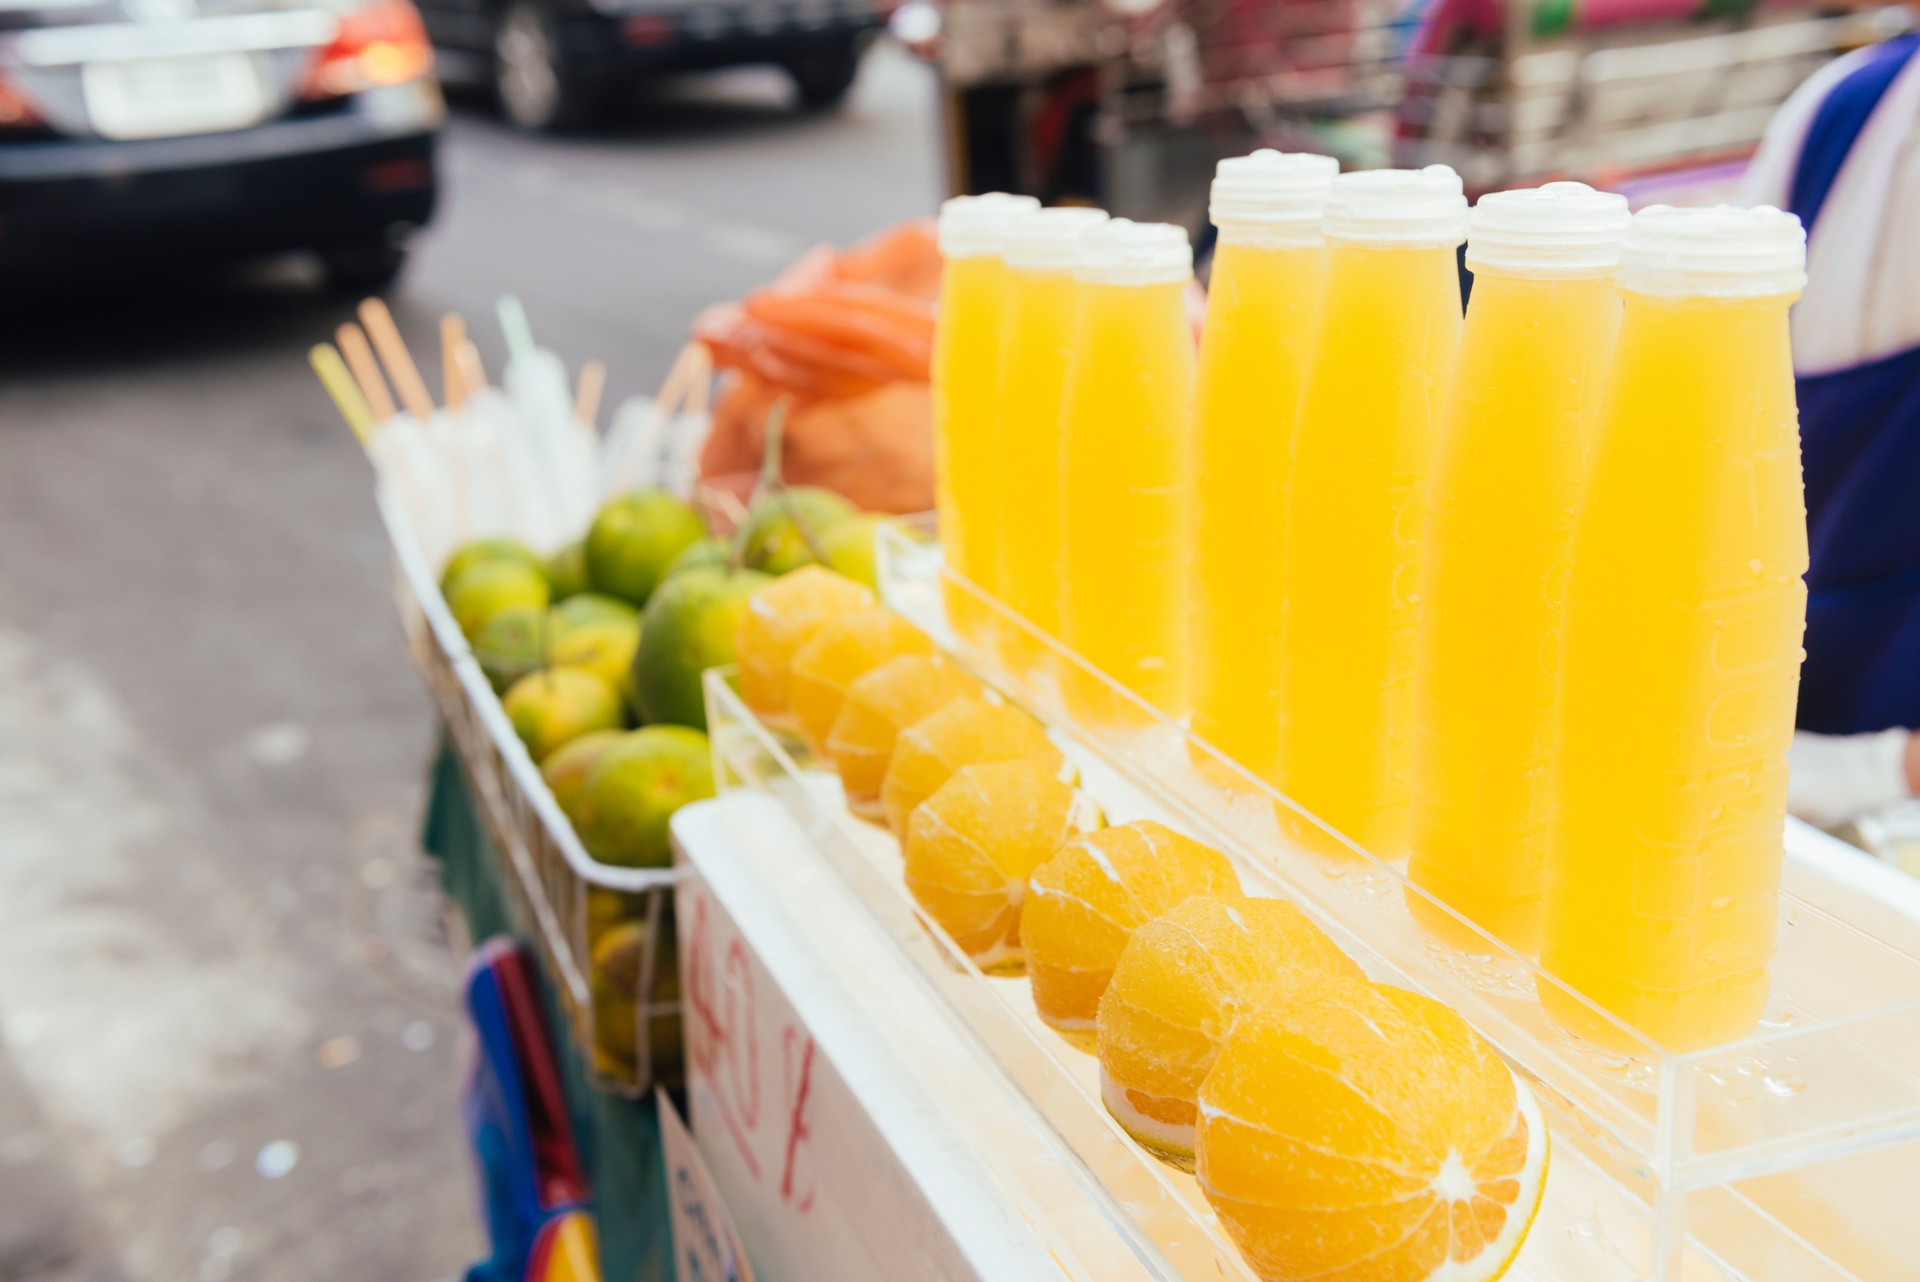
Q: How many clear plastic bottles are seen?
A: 7